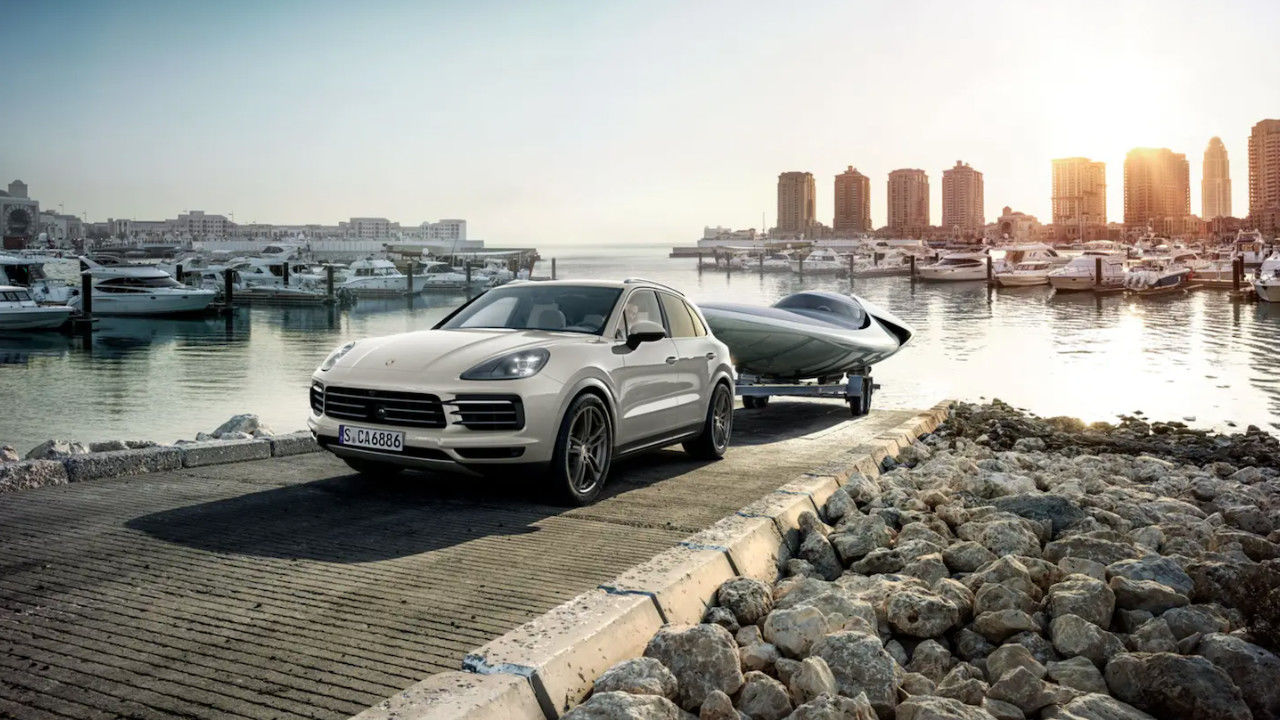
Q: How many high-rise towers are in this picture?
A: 8